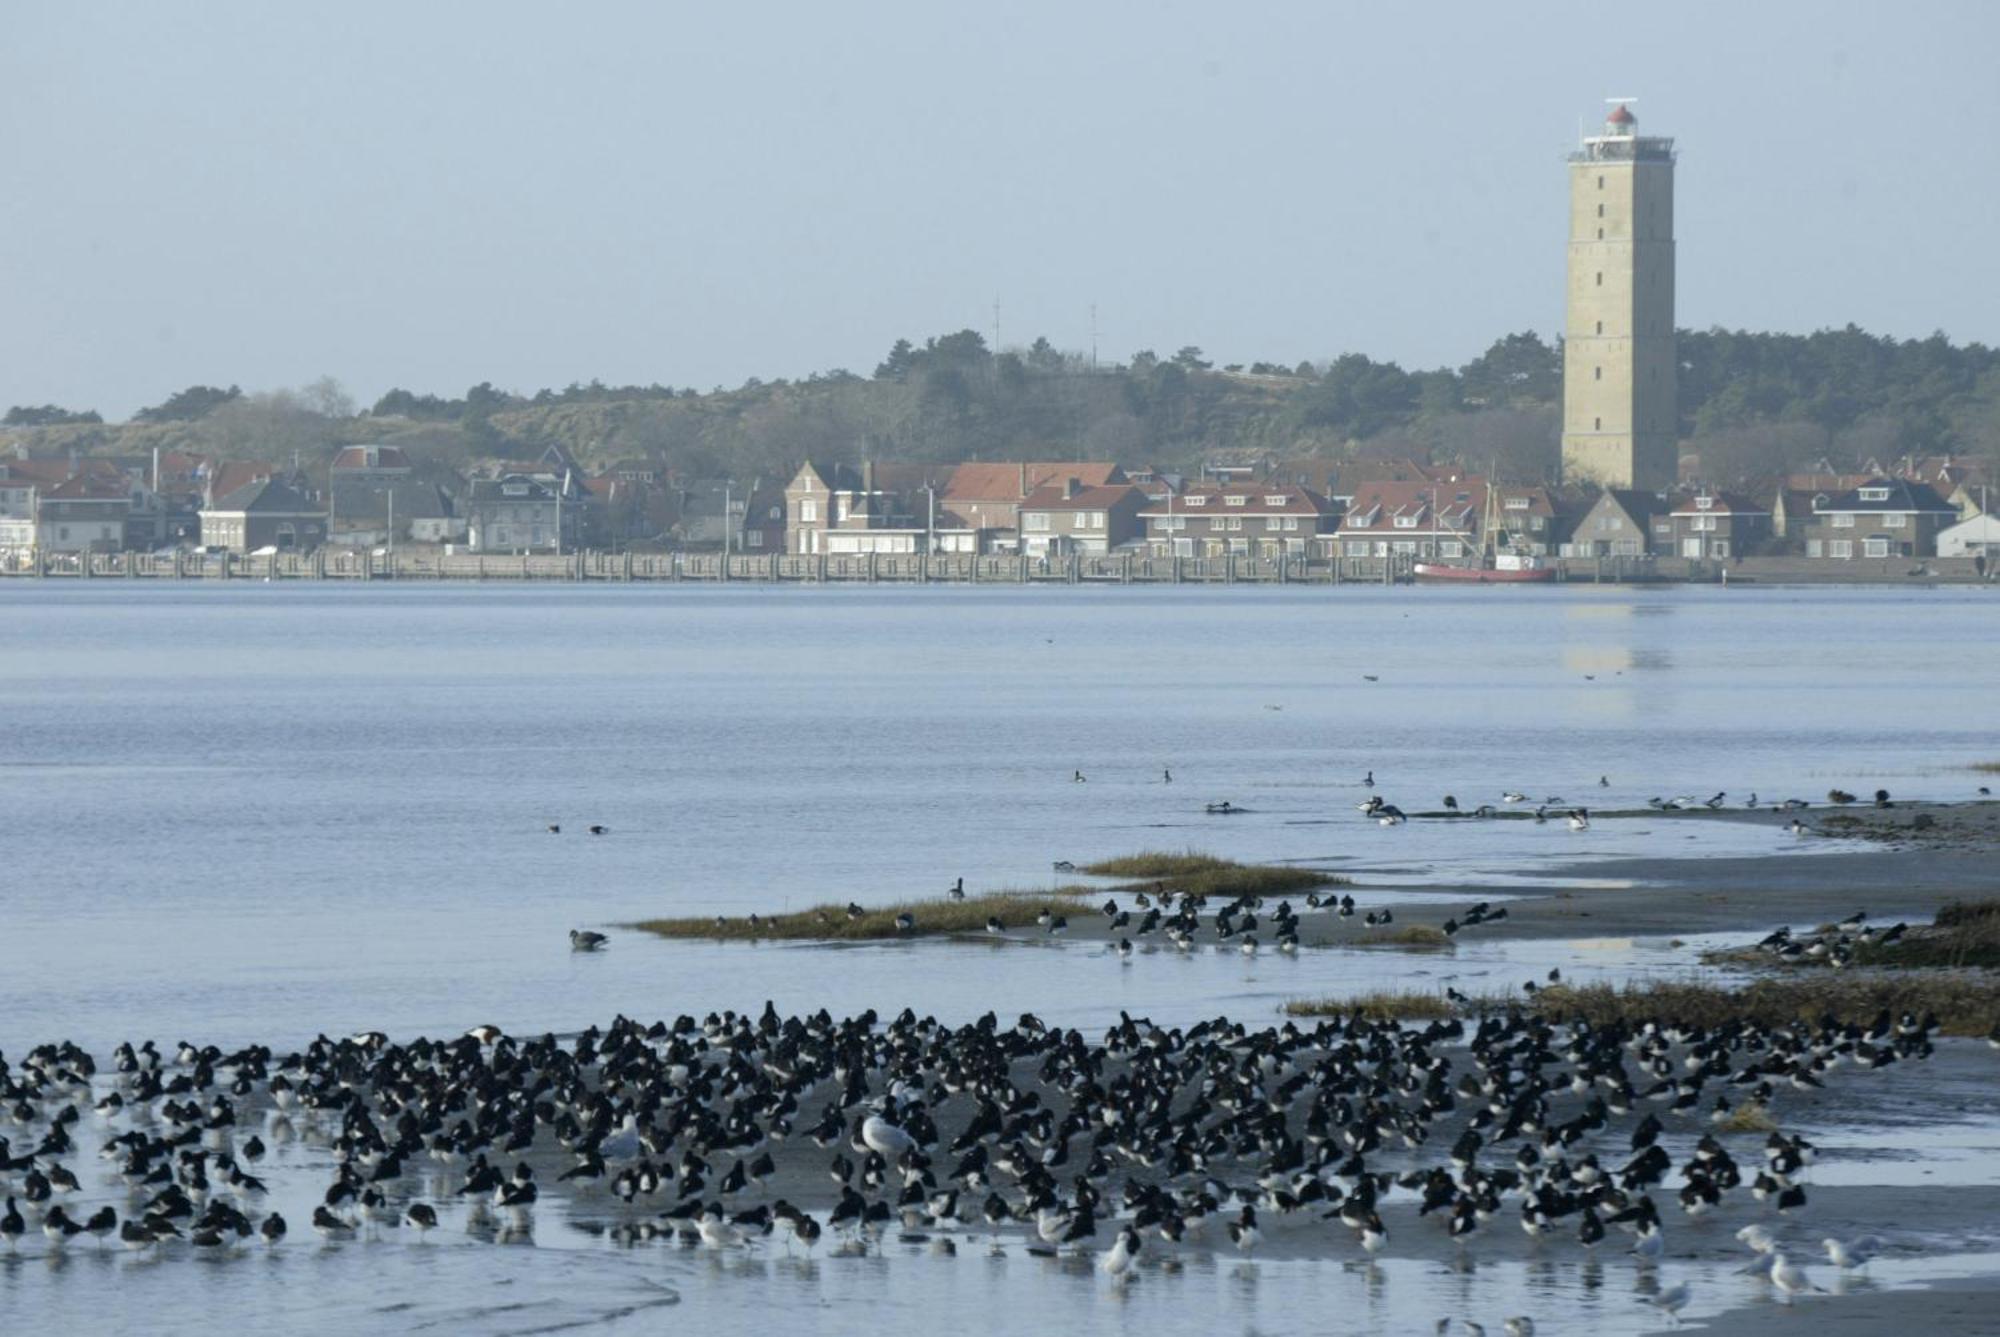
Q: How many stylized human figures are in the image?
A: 0